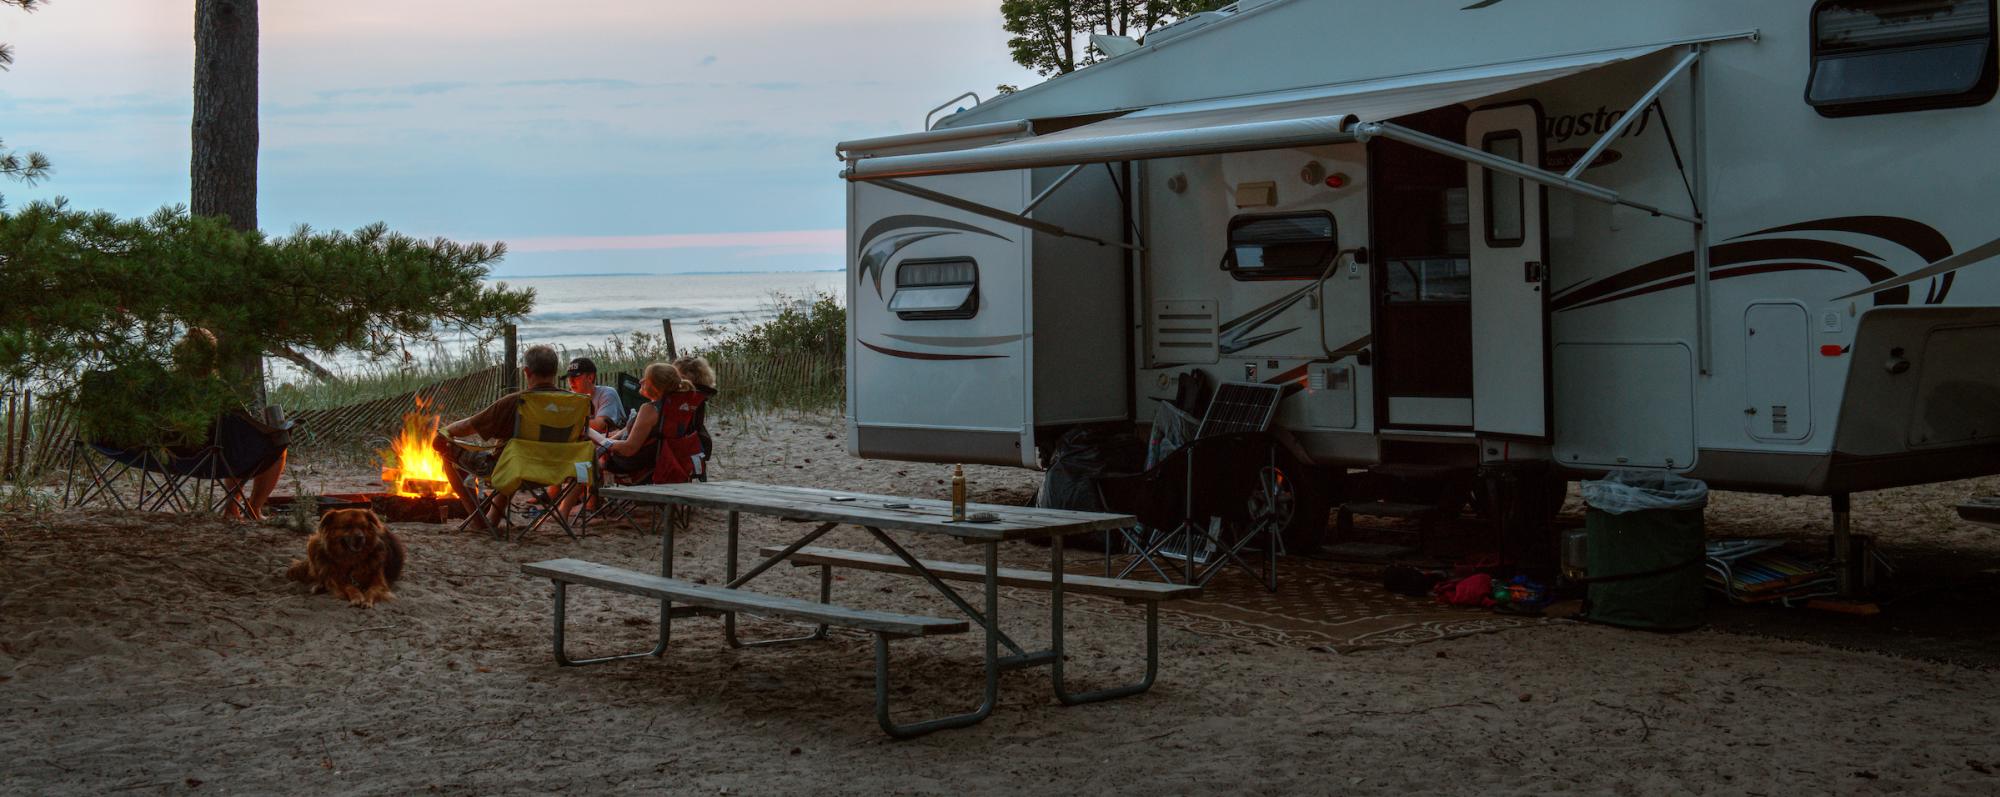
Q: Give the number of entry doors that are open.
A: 1